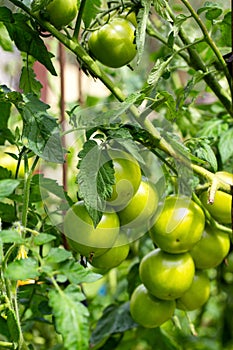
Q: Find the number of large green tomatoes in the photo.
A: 12